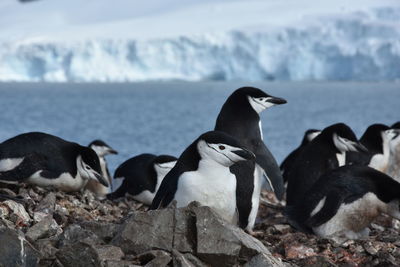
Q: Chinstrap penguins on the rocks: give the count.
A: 10